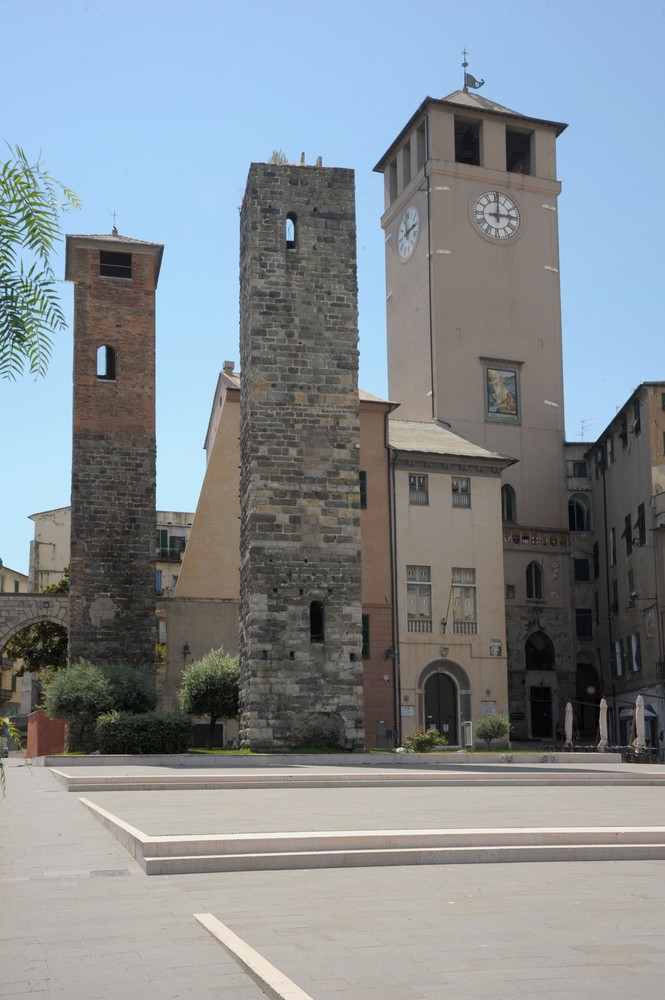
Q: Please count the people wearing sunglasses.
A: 0